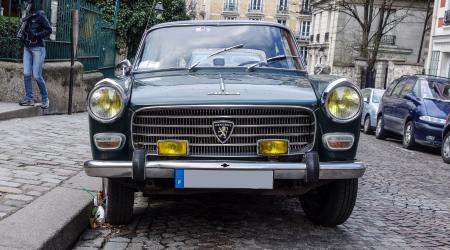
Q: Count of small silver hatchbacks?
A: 1